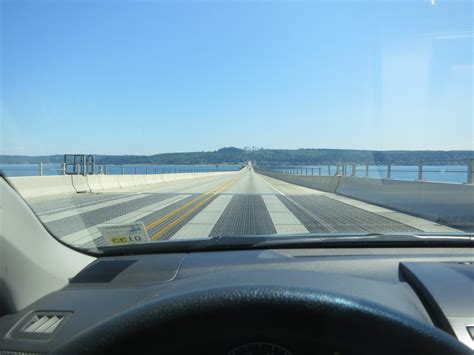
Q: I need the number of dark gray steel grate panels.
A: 5